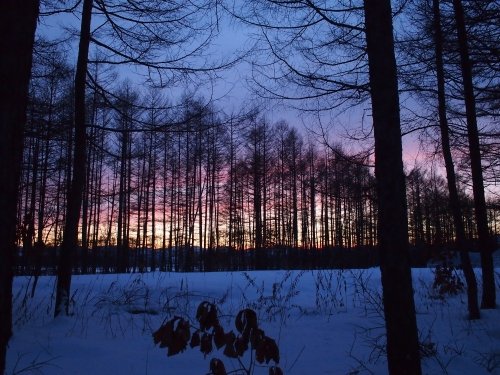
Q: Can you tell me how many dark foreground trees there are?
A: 5